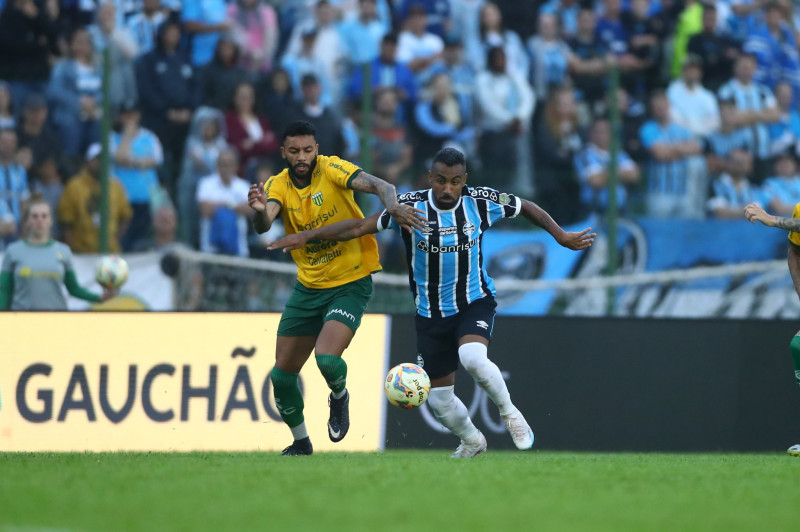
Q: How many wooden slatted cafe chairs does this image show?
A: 0